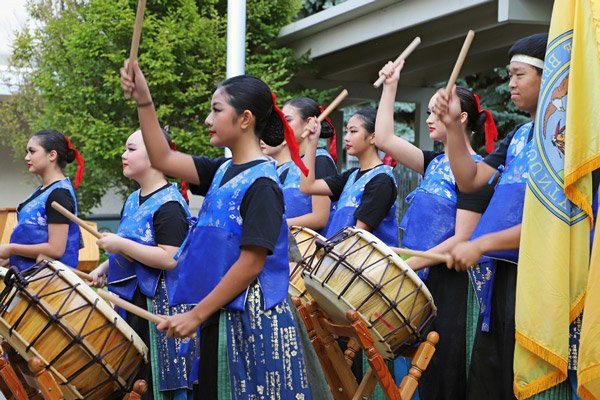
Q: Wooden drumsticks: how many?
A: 8